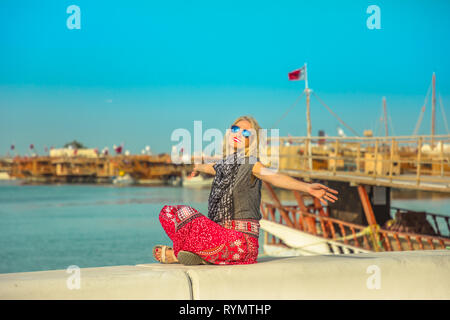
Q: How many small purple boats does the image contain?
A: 0